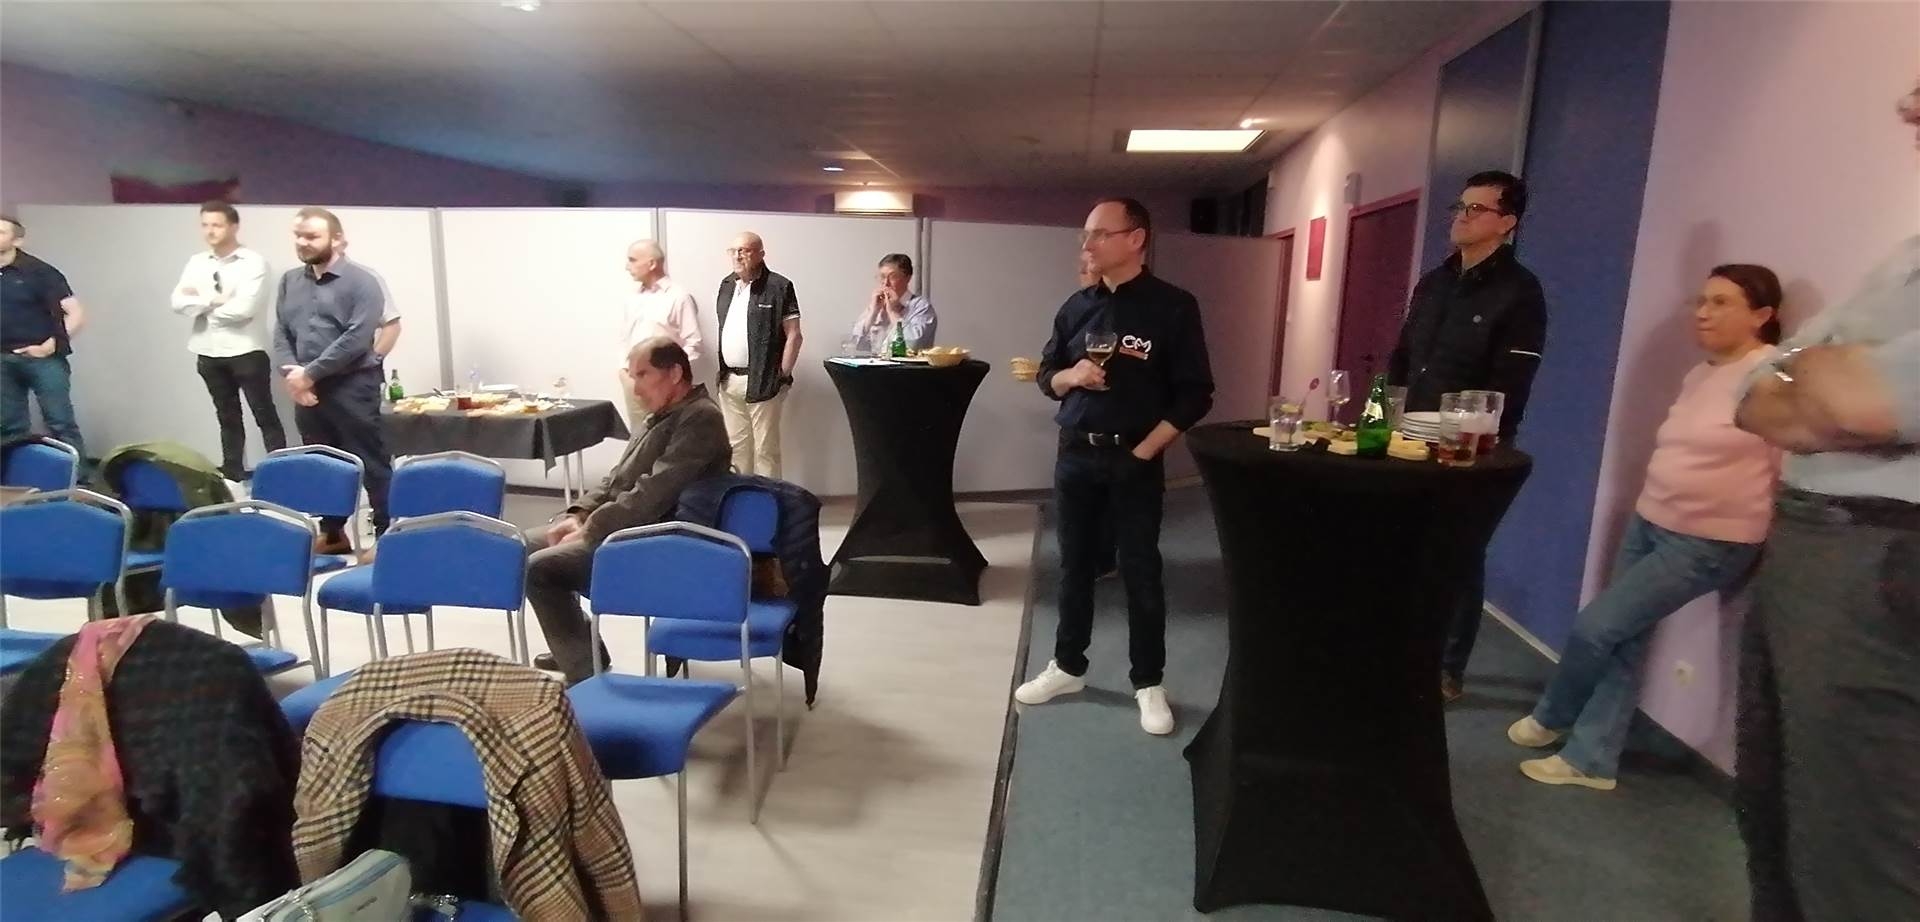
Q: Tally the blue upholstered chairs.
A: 12